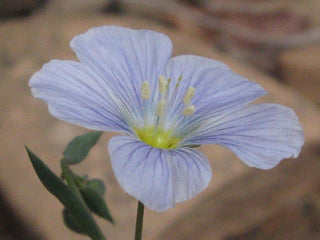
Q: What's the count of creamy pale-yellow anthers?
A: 5